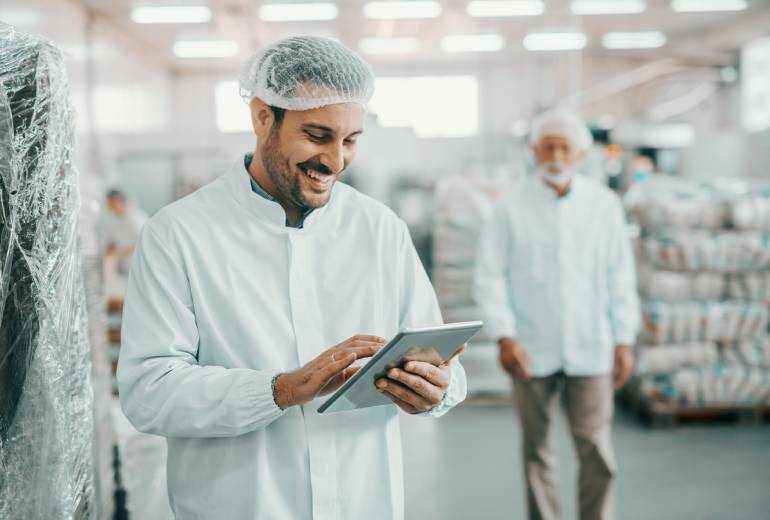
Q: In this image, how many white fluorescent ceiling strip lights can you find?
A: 11